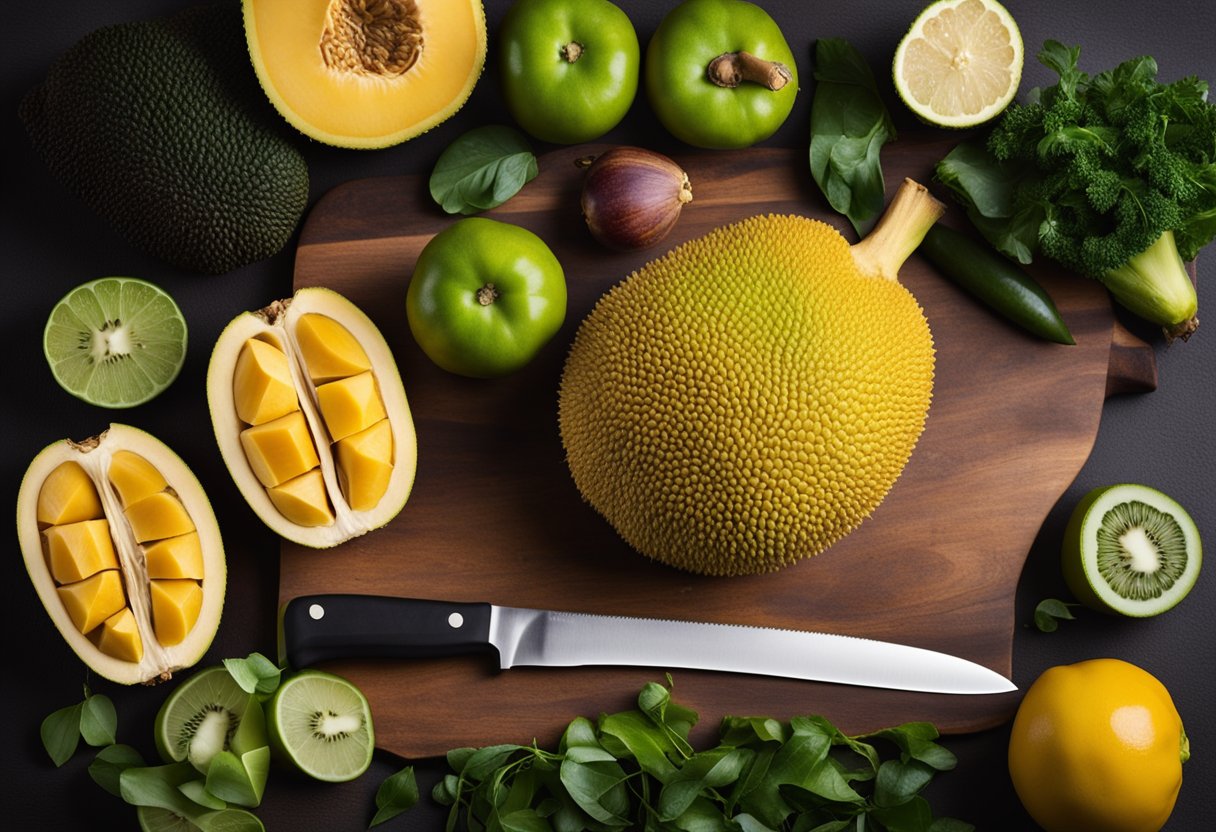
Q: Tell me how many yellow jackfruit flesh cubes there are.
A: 14